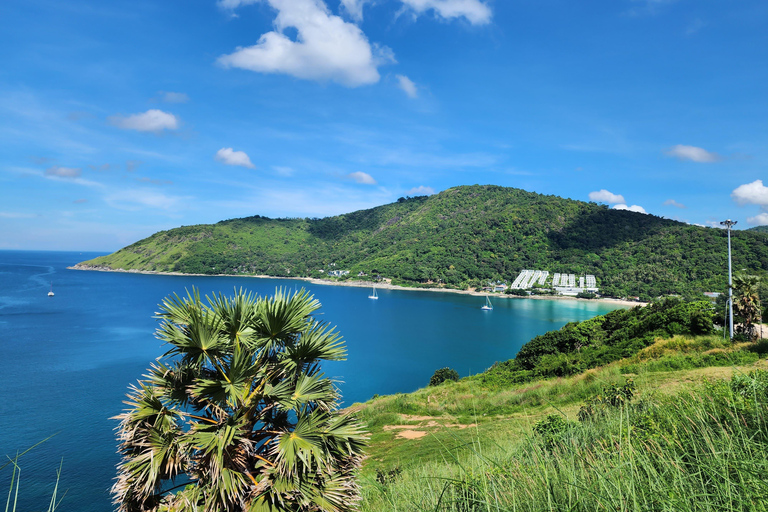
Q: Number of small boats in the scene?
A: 3